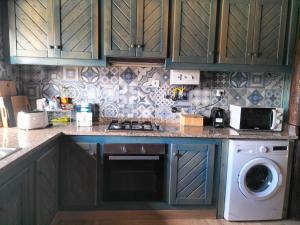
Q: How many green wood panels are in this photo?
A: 11